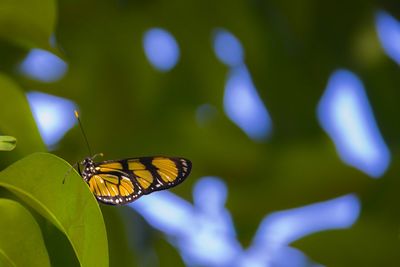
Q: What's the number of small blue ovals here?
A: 3